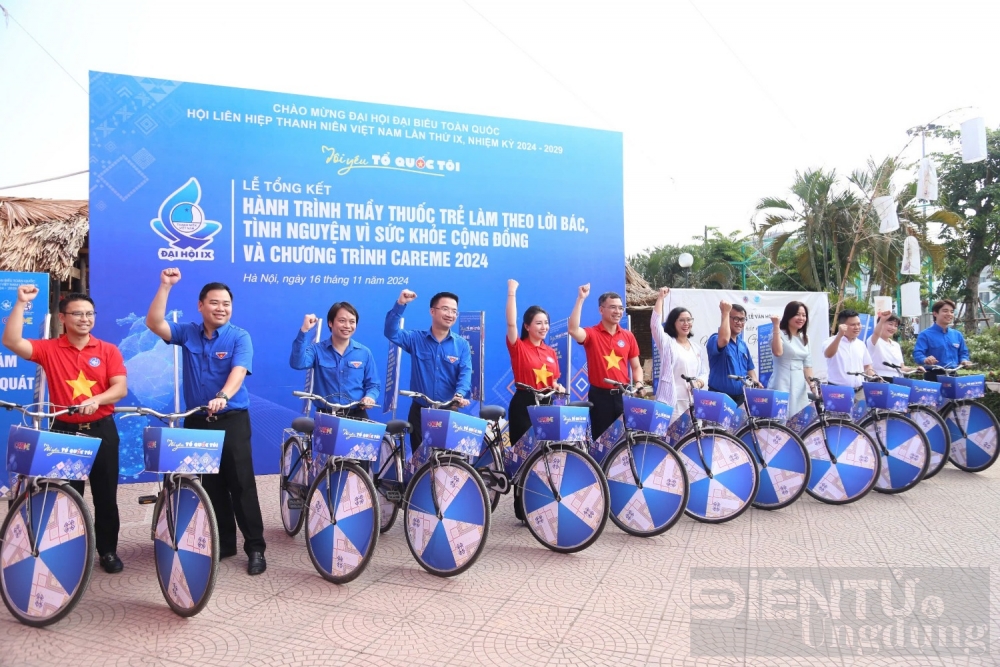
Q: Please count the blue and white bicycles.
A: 12